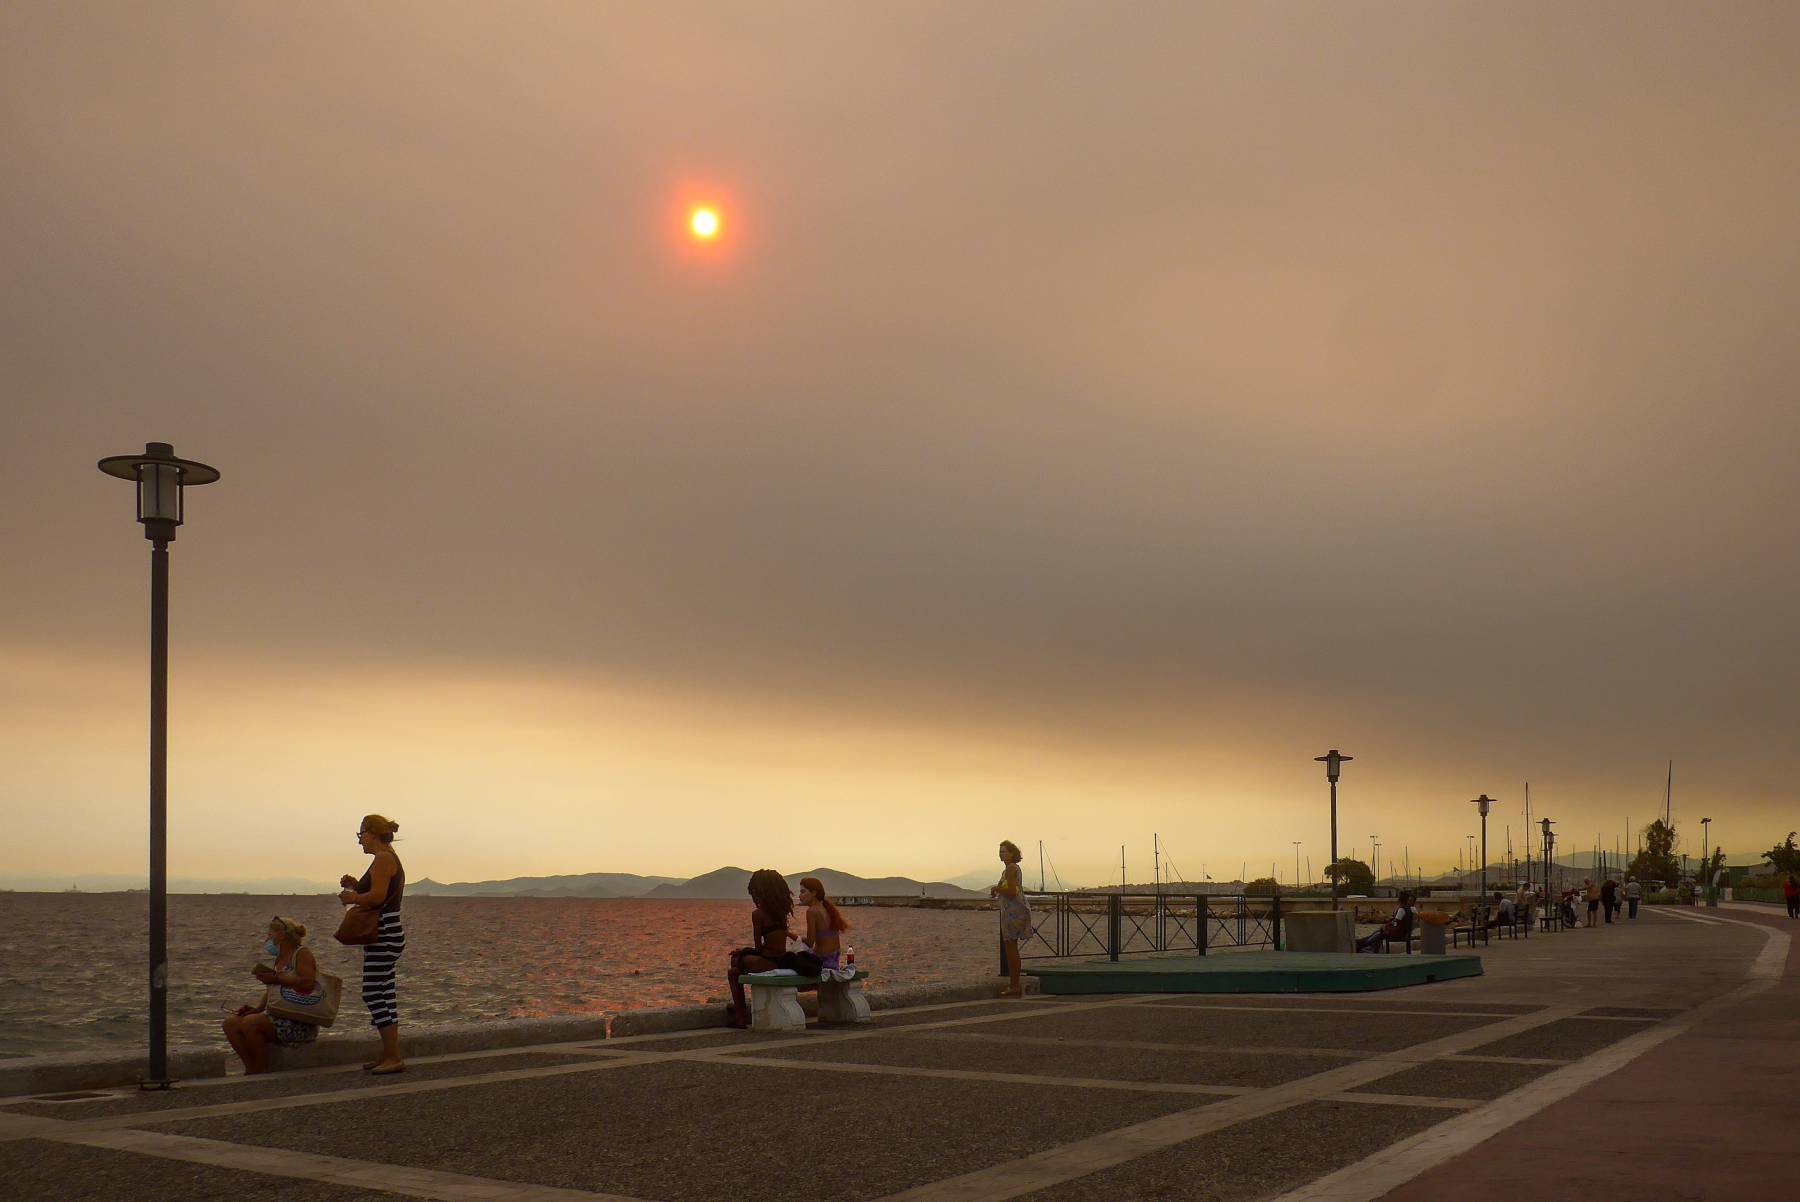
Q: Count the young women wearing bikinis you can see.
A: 2